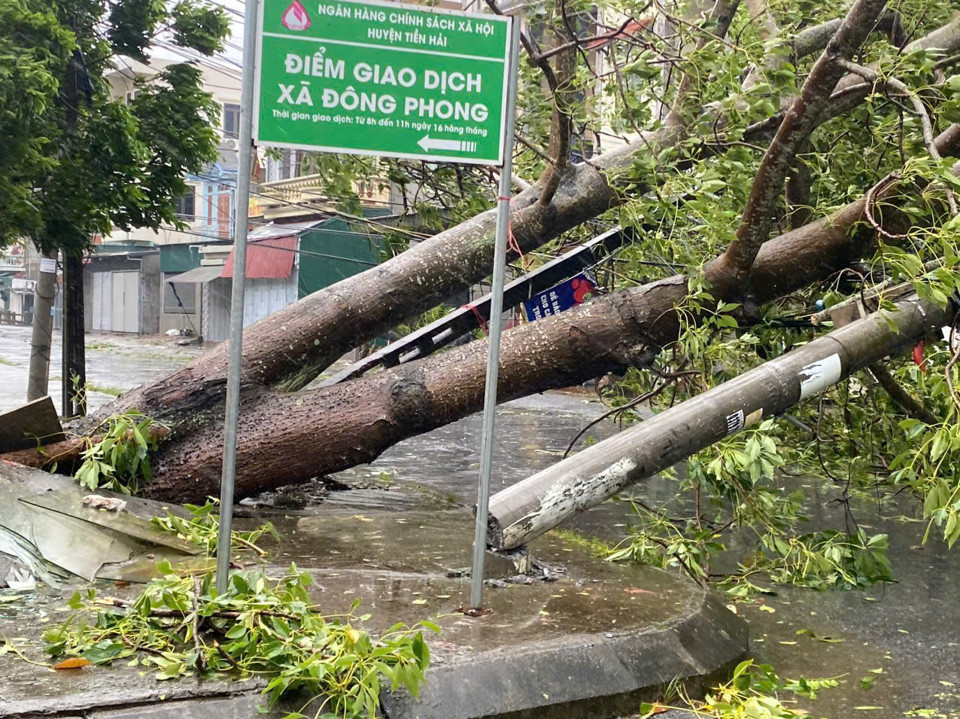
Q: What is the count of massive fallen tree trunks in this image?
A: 2